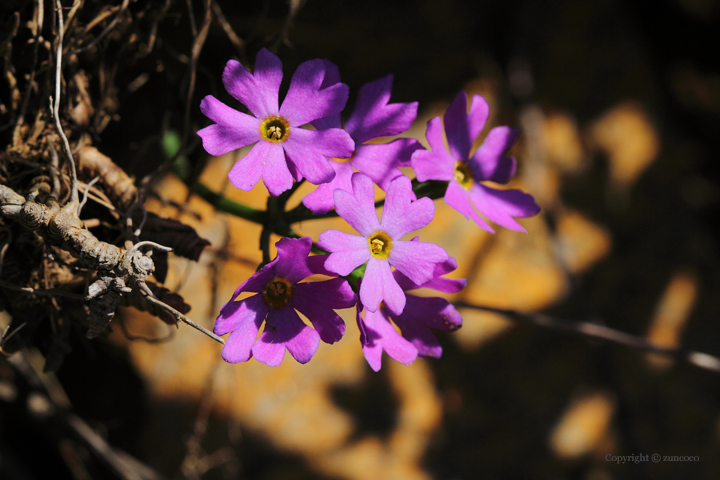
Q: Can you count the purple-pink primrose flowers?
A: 6